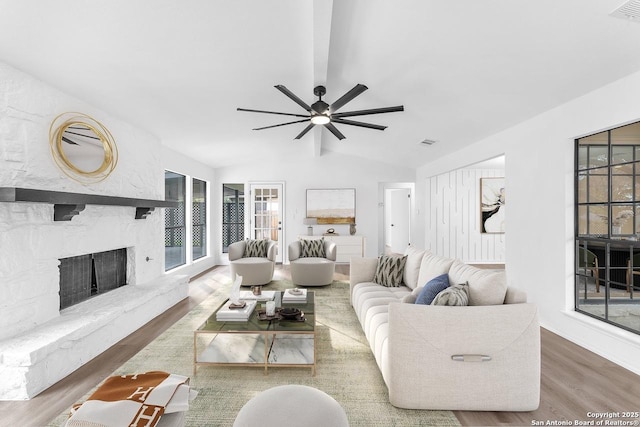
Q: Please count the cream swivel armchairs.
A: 2